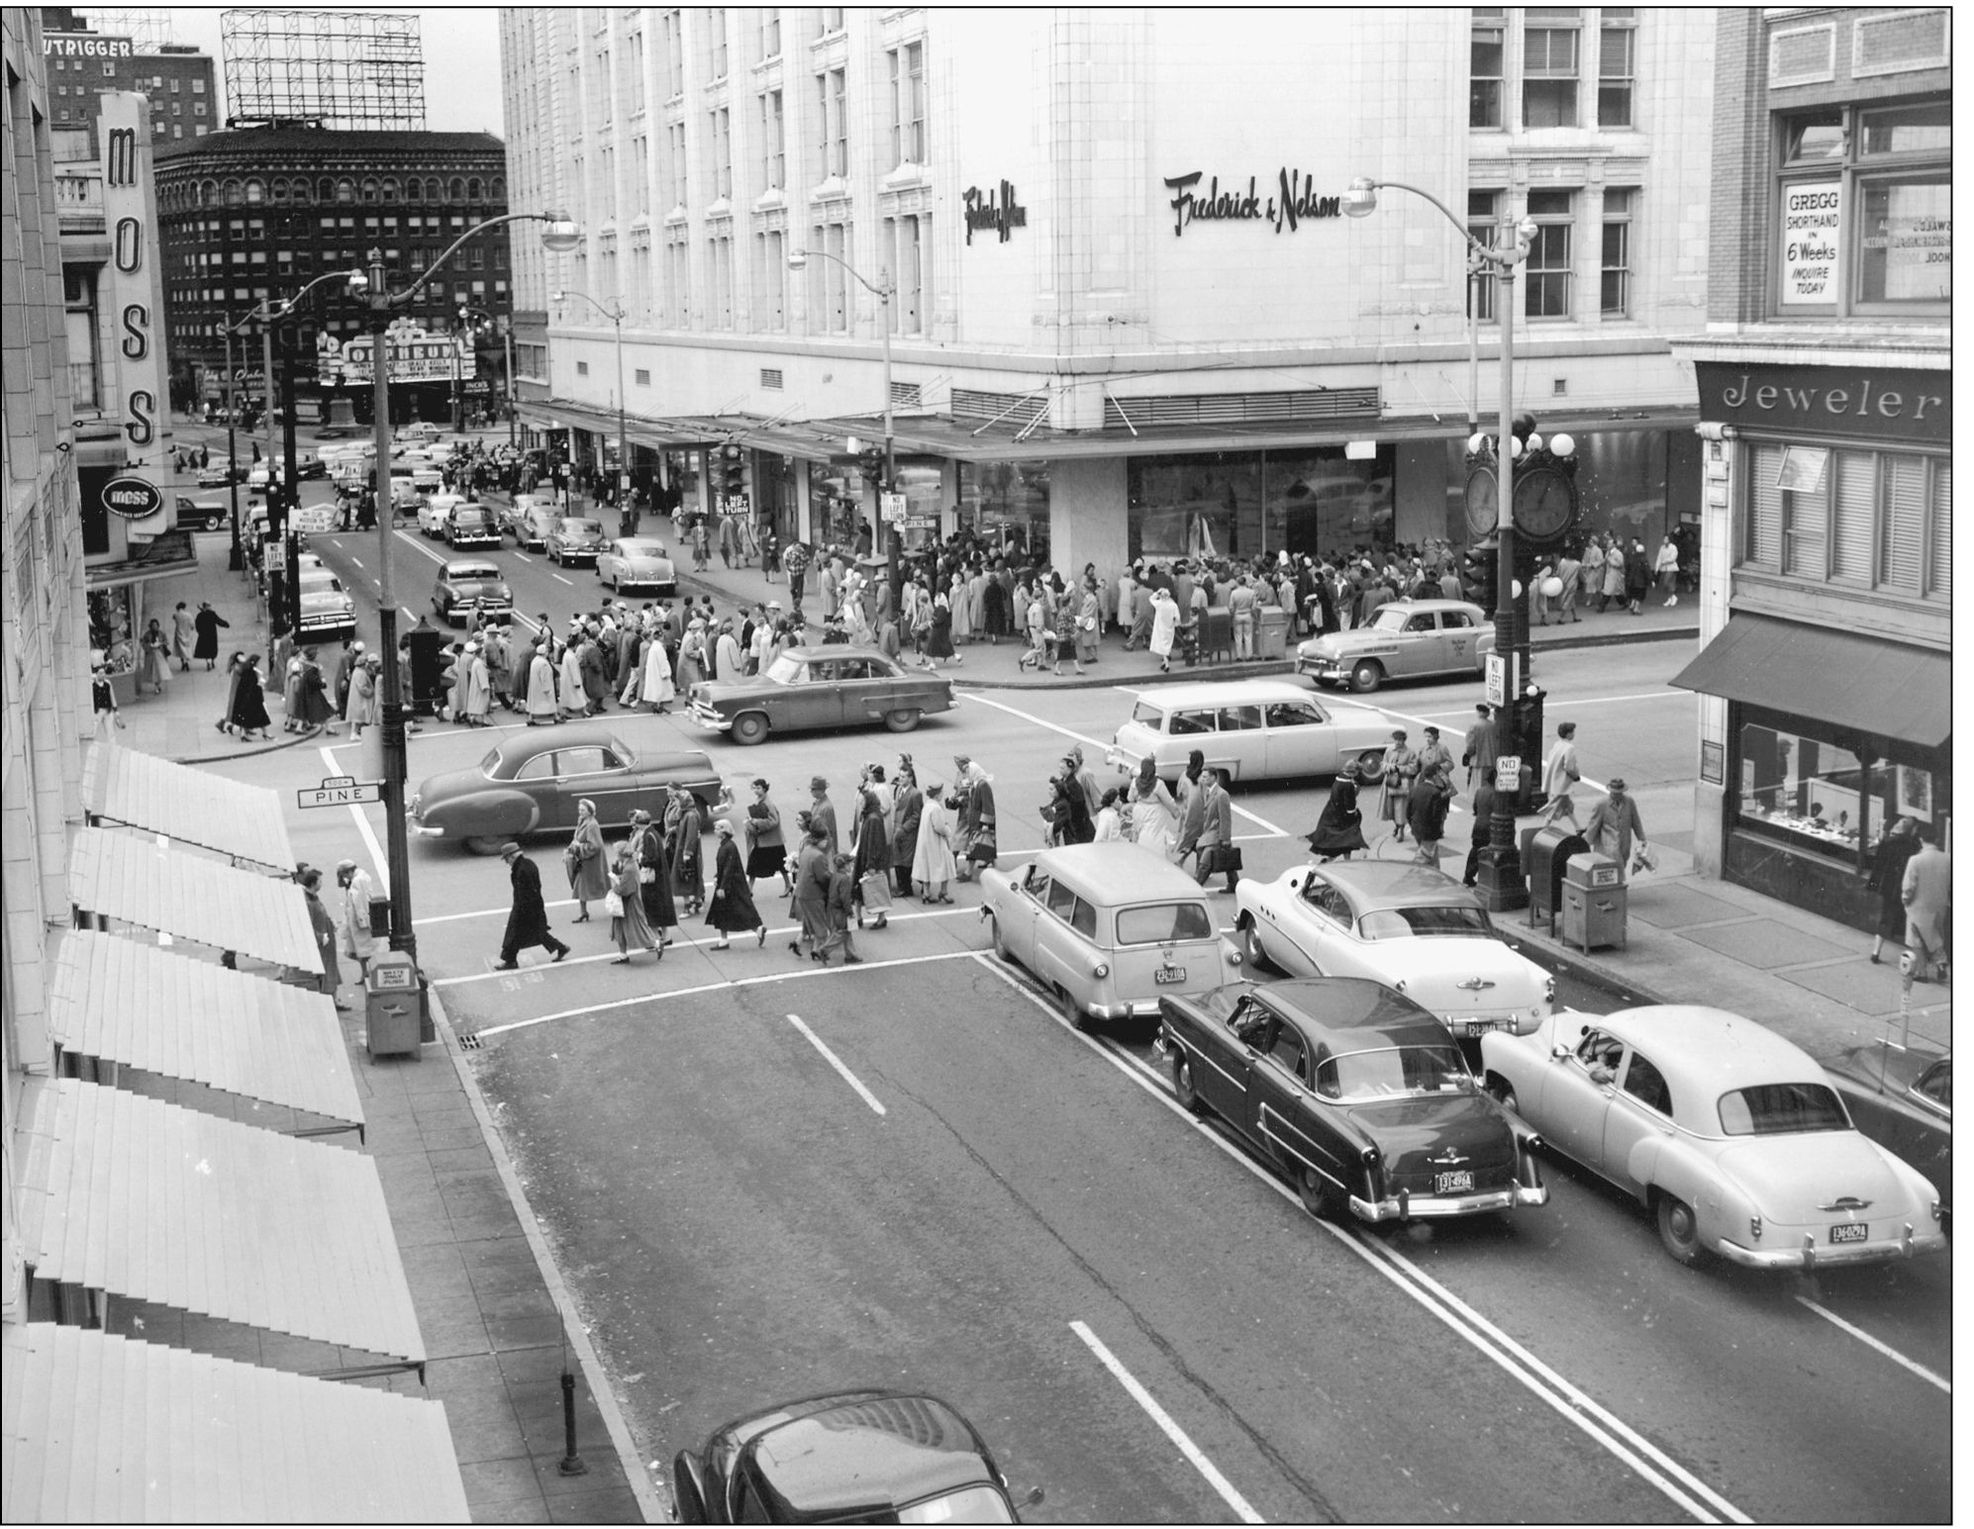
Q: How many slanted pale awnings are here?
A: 5